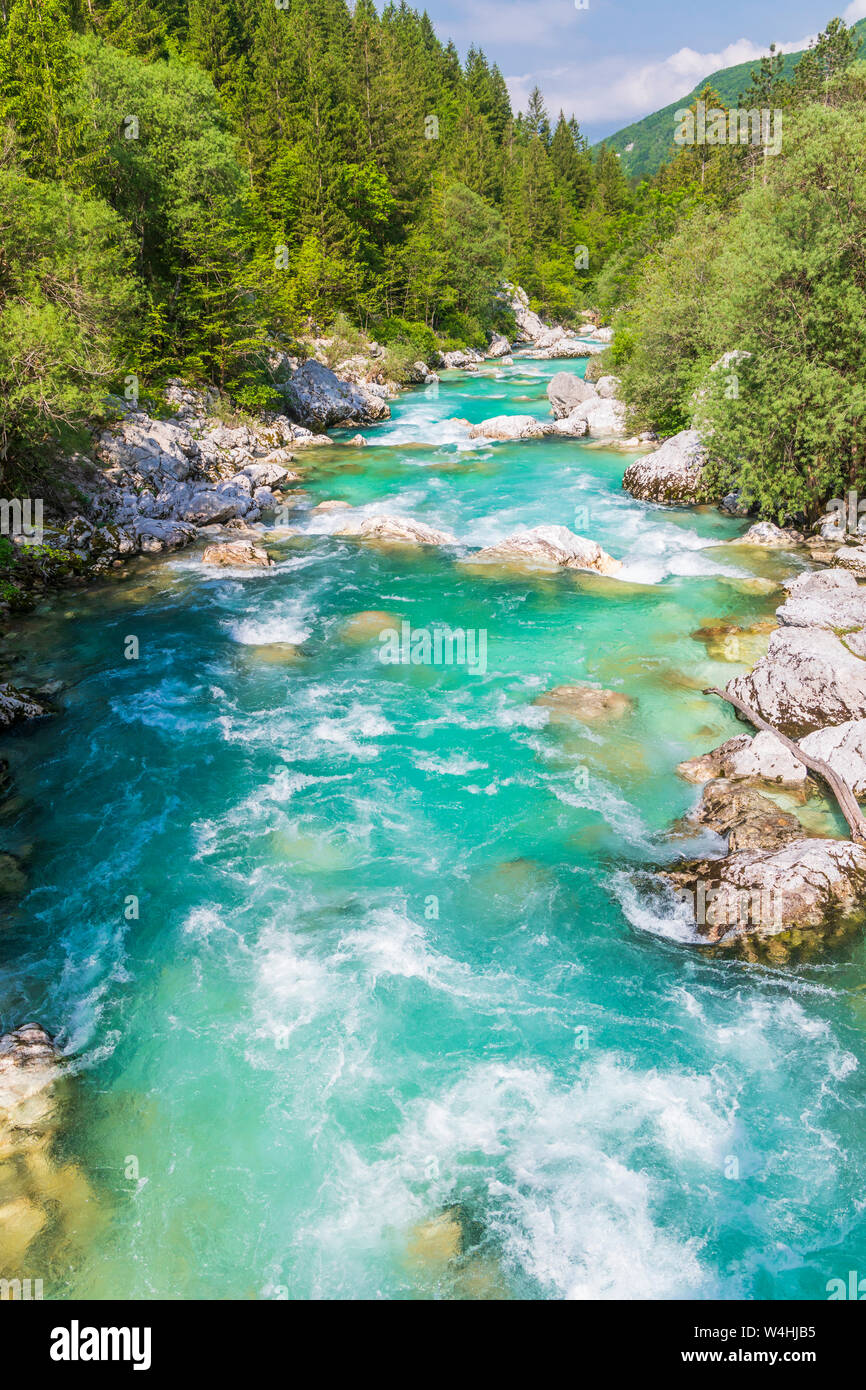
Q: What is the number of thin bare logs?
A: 1